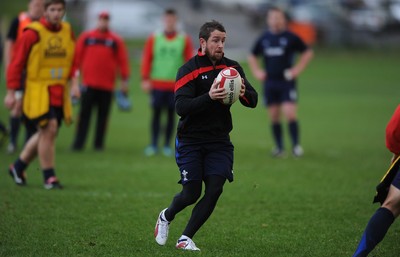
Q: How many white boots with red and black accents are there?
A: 2